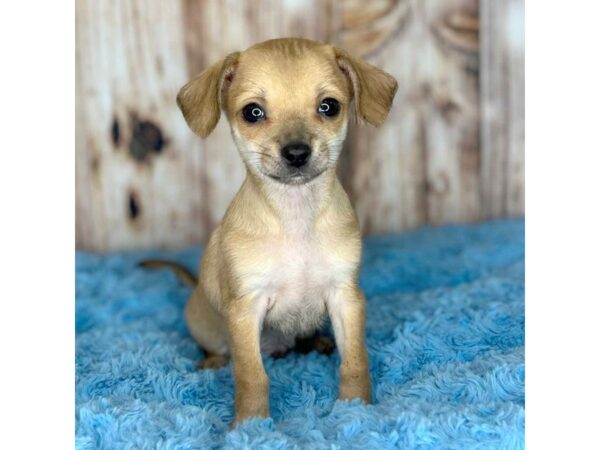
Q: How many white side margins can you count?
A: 2